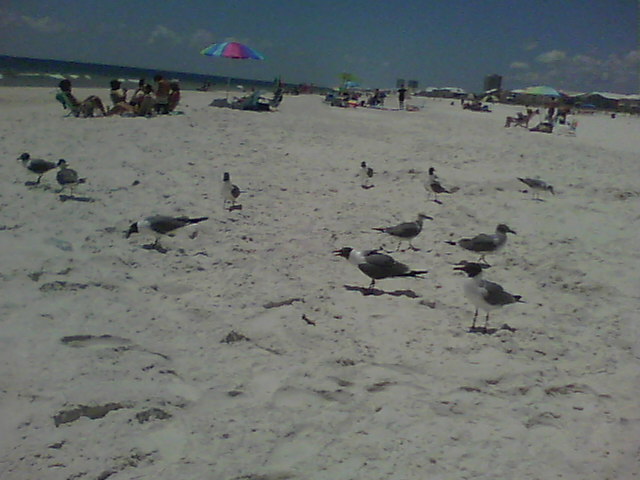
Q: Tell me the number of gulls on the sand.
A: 11